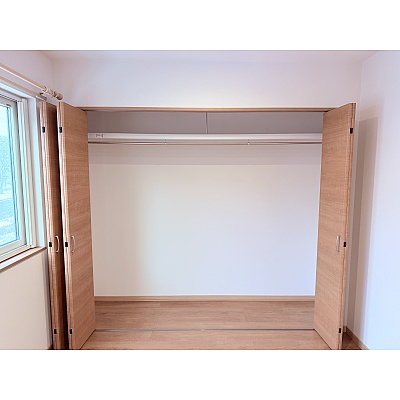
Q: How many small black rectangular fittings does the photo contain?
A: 9